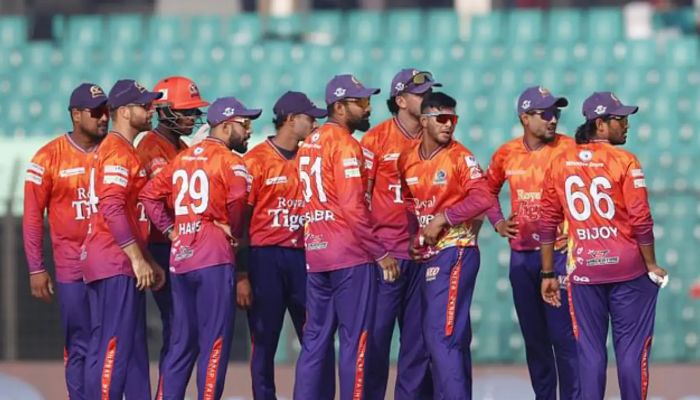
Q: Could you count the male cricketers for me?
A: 10